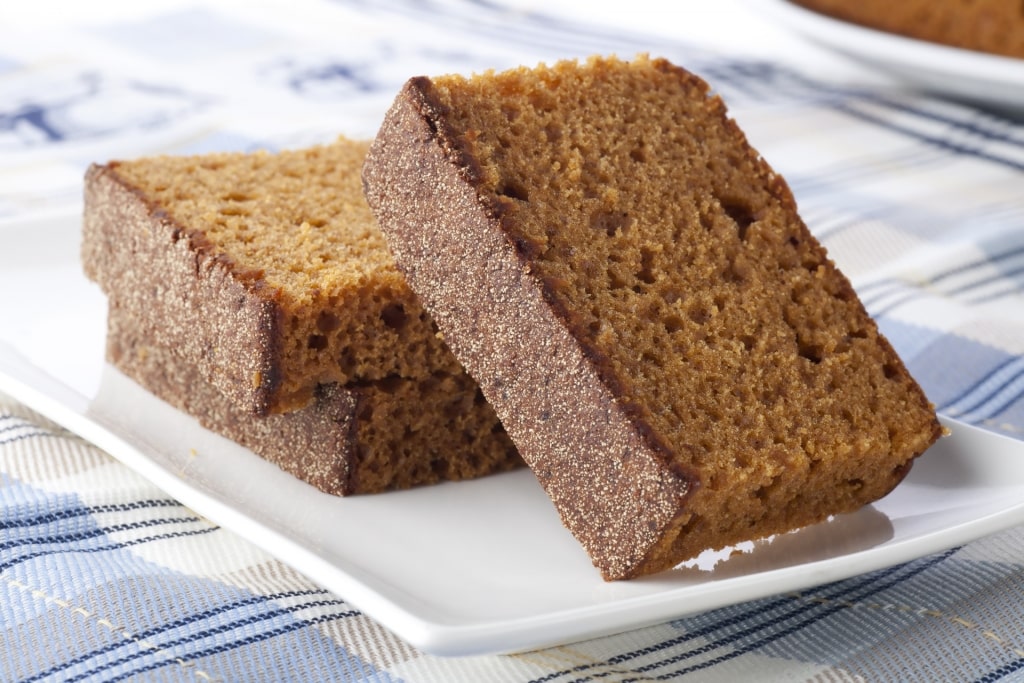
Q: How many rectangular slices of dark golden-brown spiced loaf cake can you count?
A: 3